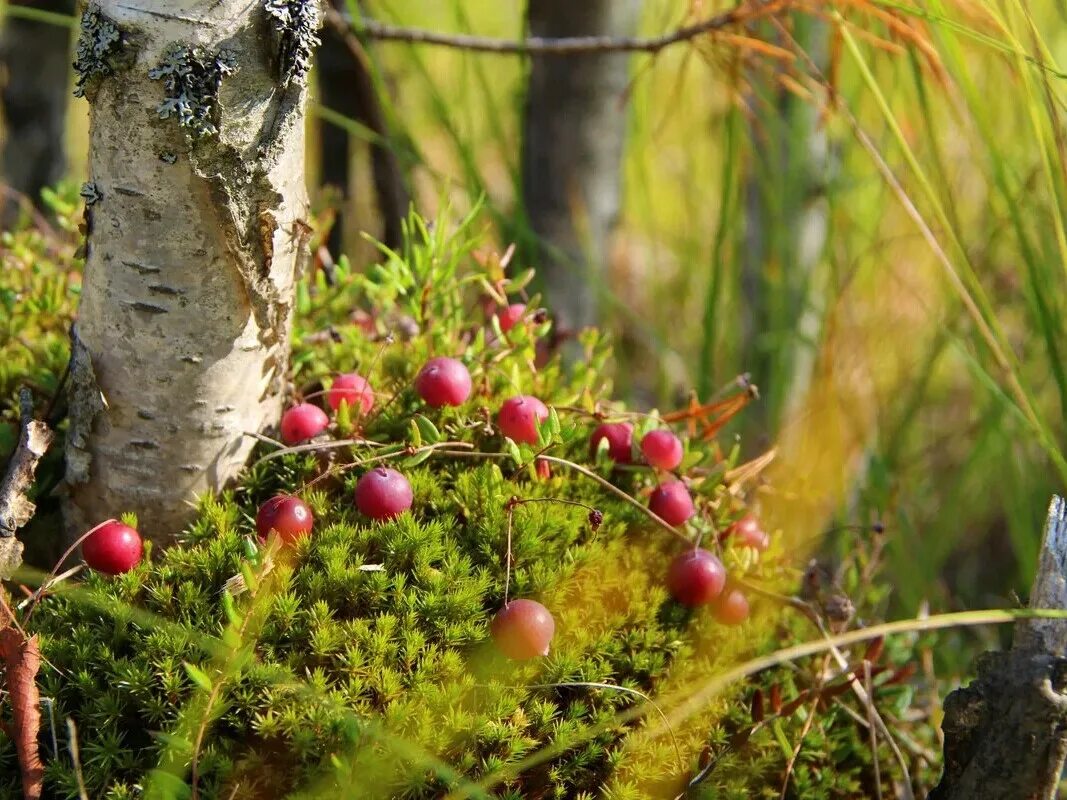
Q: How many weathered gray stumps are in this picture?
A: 1